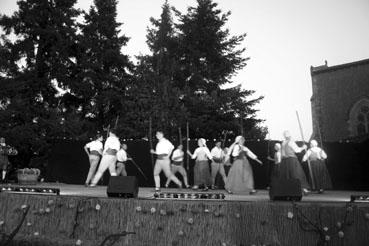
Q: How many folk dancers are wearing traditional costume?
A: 12